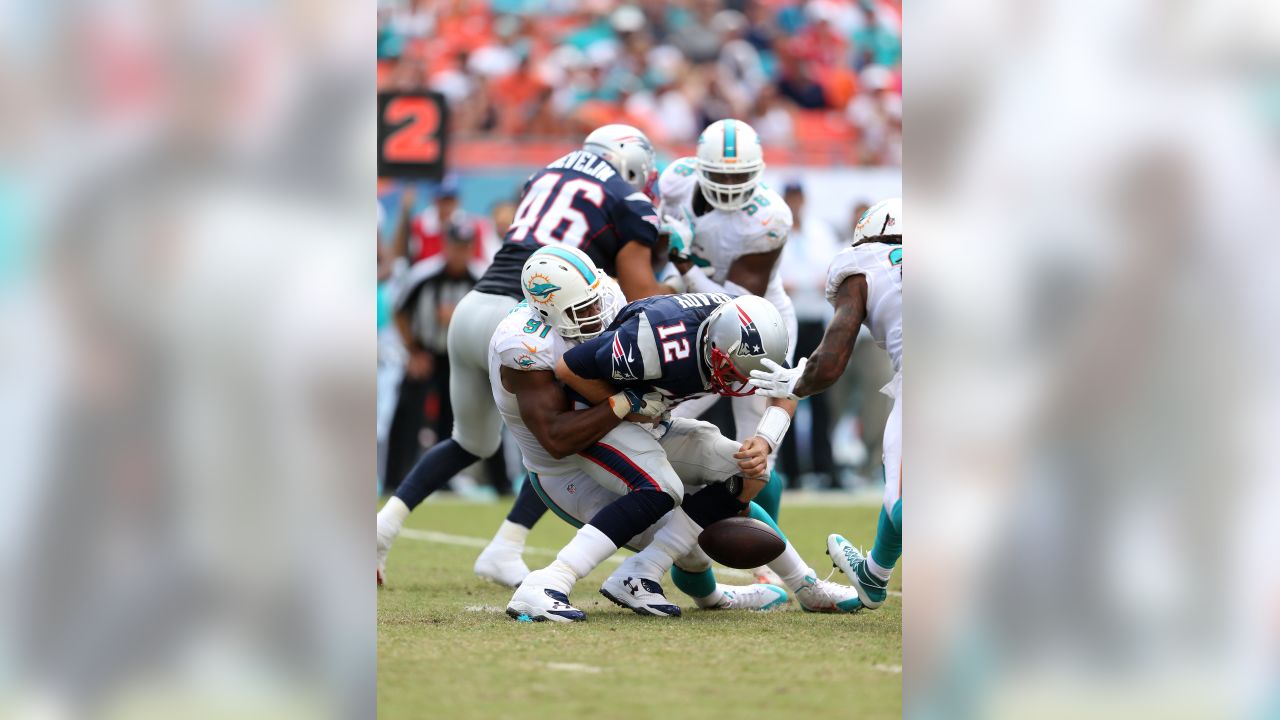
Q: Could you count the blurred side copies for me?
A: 2